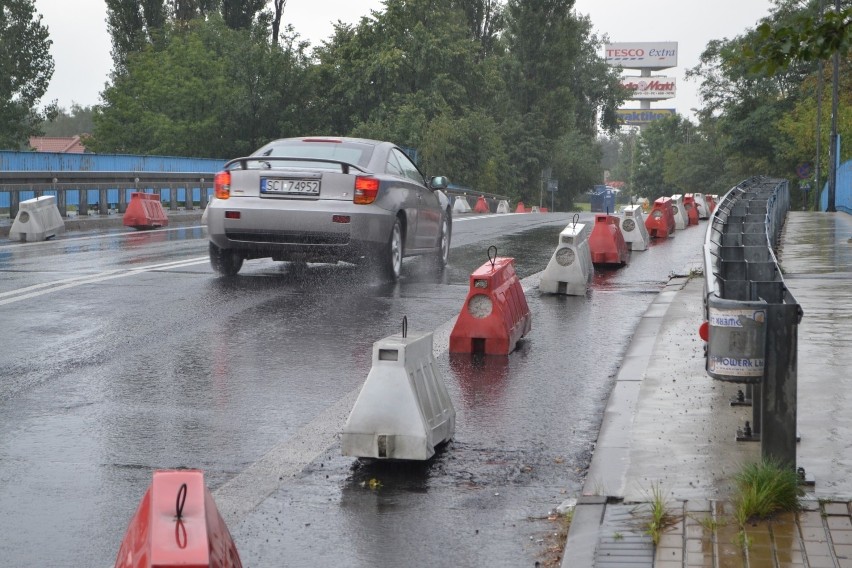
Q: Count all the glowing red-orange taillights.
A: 2